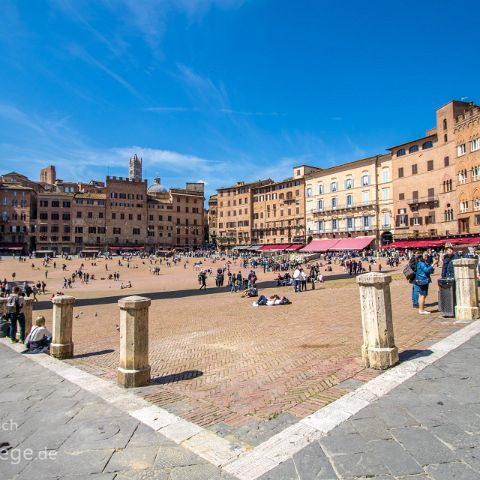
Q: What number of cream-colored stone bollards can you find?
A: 5